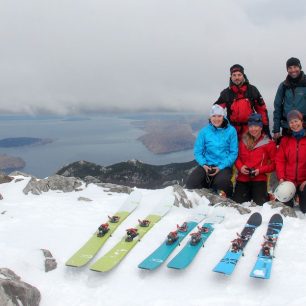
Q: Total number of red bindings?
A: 6